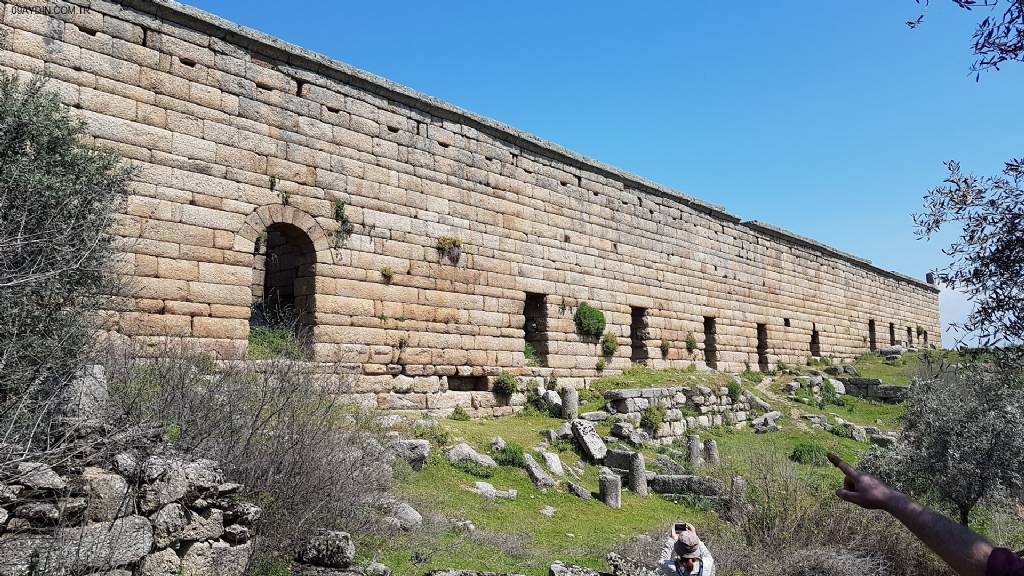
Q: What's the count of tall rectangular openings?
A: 9